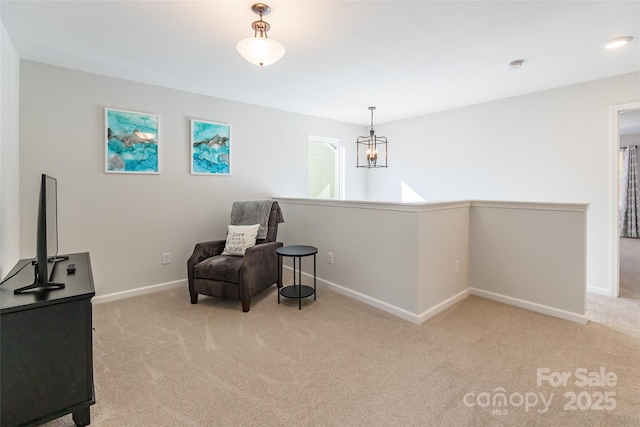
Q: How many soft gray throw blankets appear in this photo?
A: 1